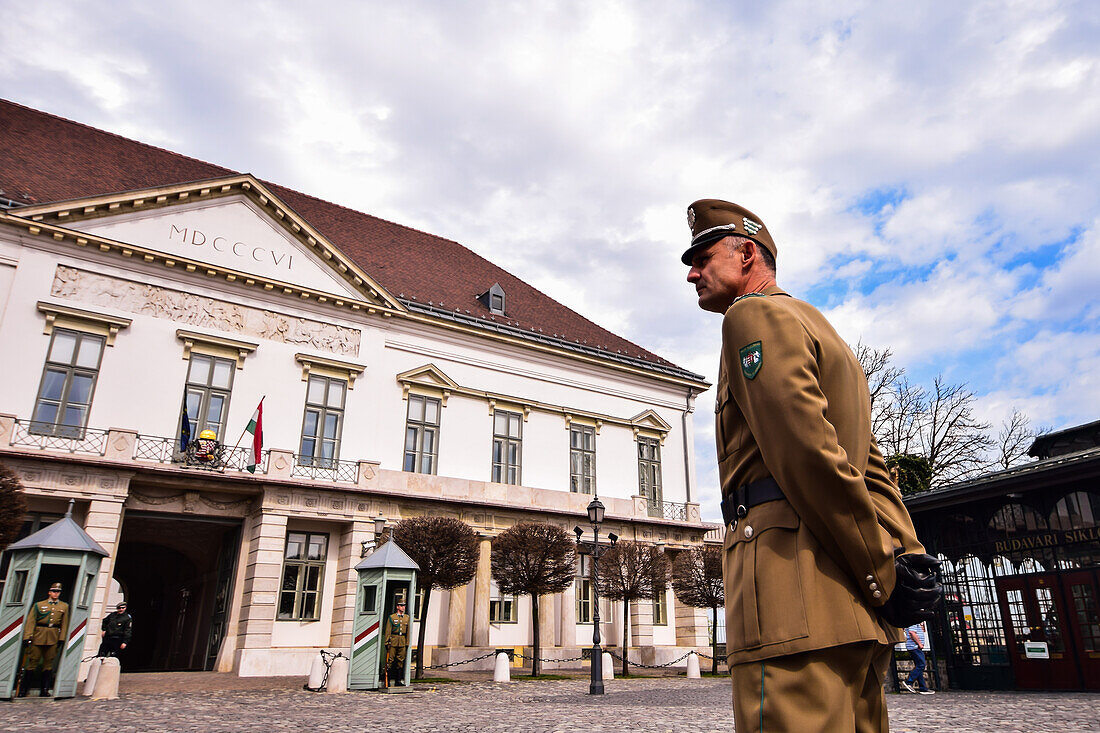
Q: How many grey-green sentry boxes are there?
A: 2